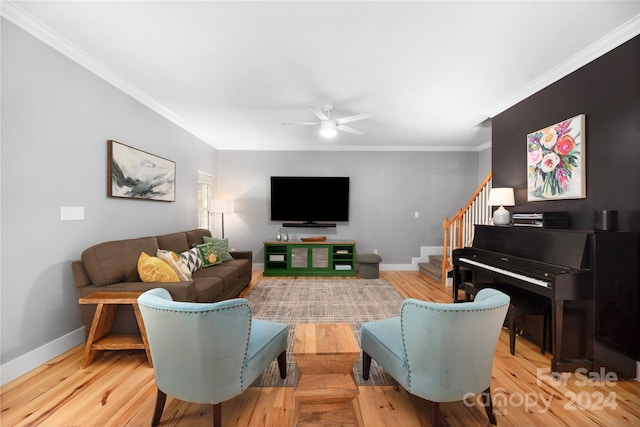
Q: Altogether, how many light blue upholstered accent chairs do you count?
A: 2